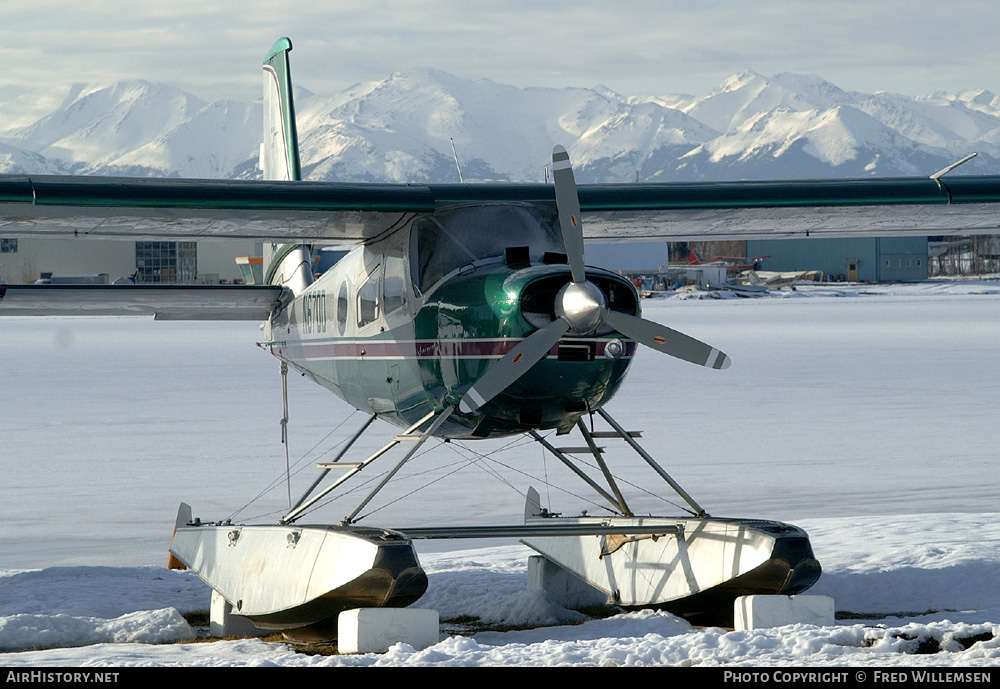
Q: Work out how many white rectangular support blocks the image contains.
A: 4